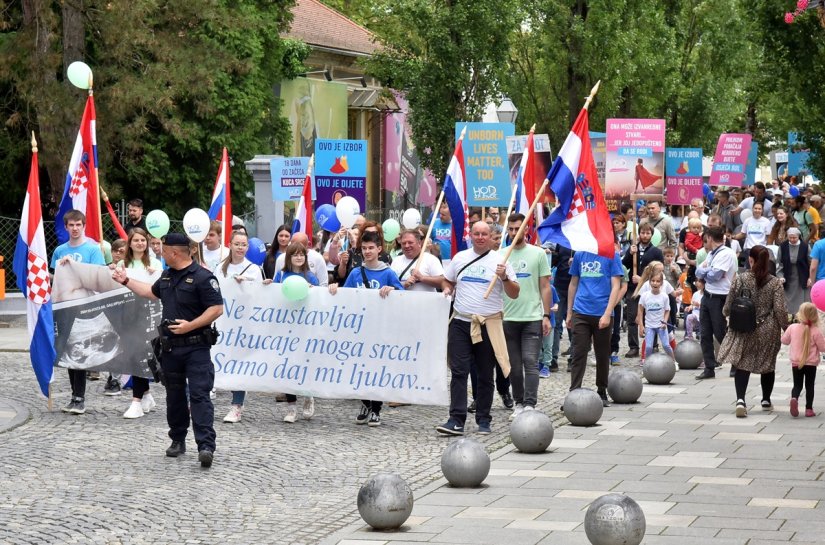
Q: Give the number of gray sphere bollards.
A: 8